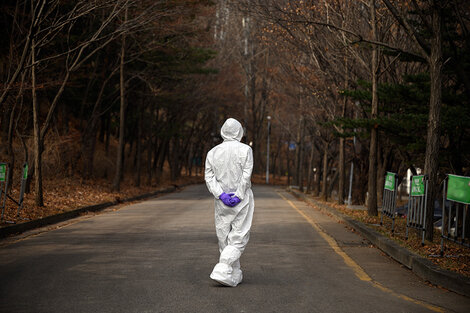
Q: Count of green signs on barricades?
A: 5